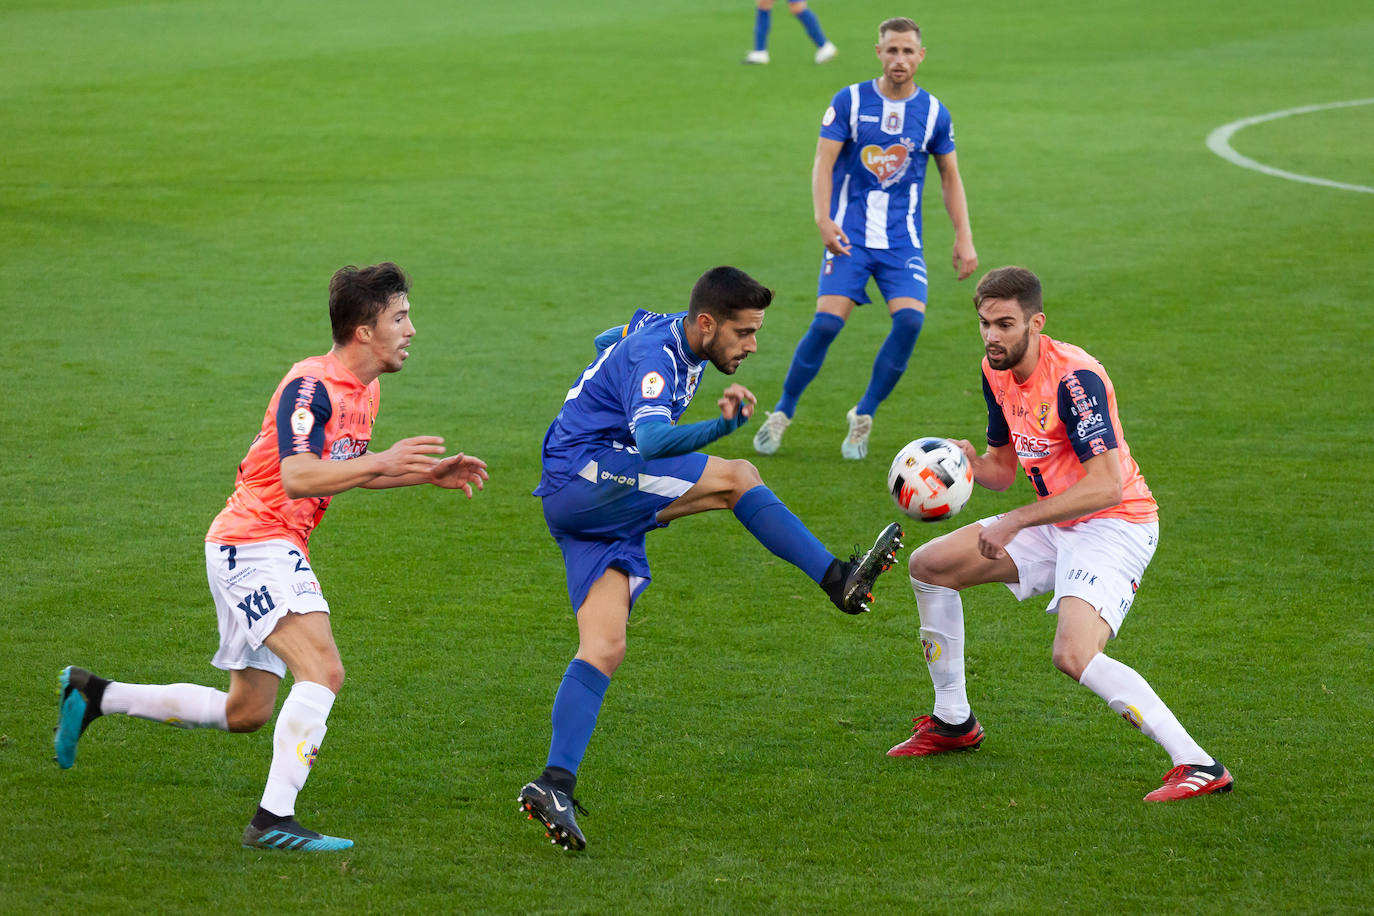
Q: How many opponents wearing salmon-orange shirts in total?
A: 2